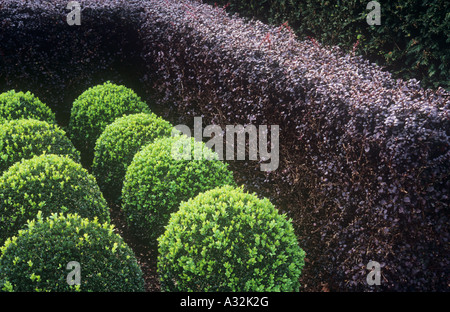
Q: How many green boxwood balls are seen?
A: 8